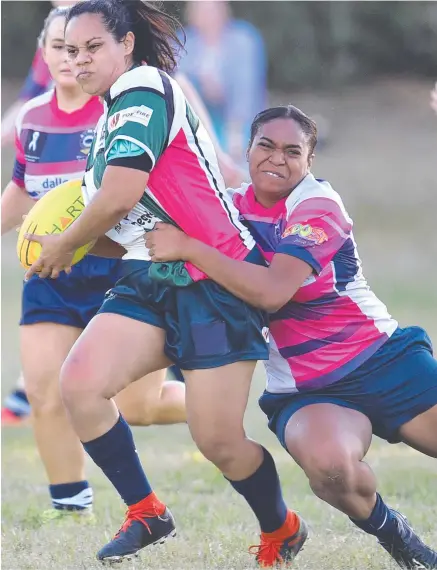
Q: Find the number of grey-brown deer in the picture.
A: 0